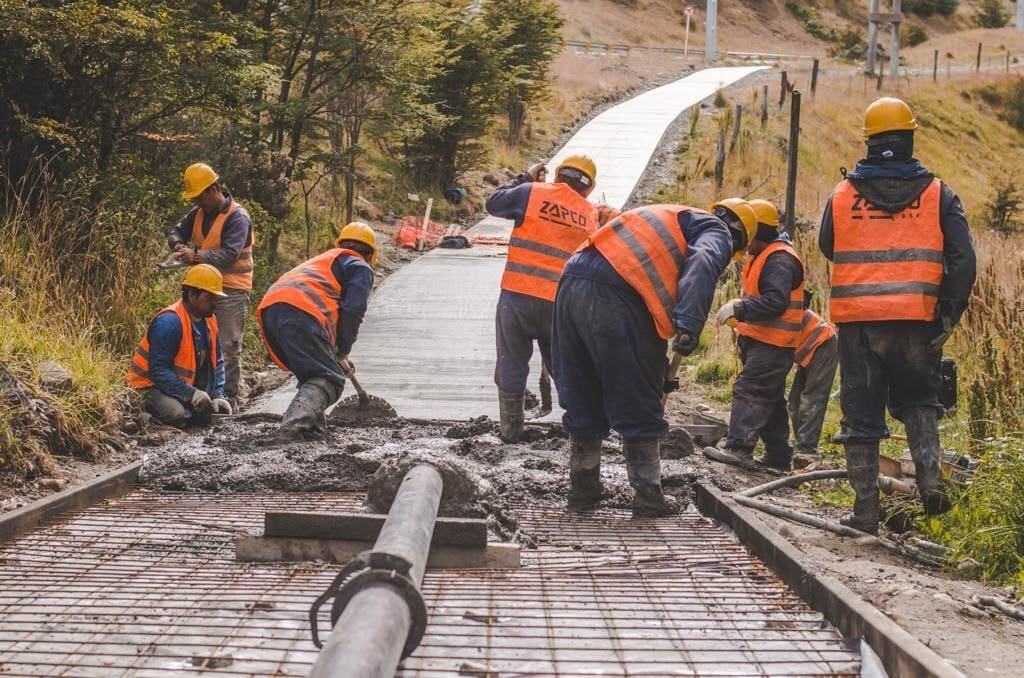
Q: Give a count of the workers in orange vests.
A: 8